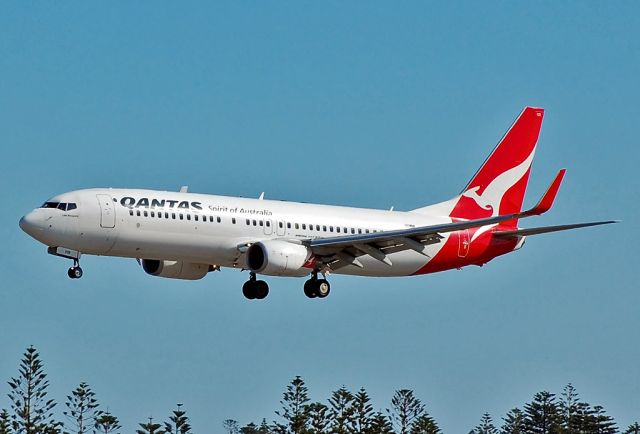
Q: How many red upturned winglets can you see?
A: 1